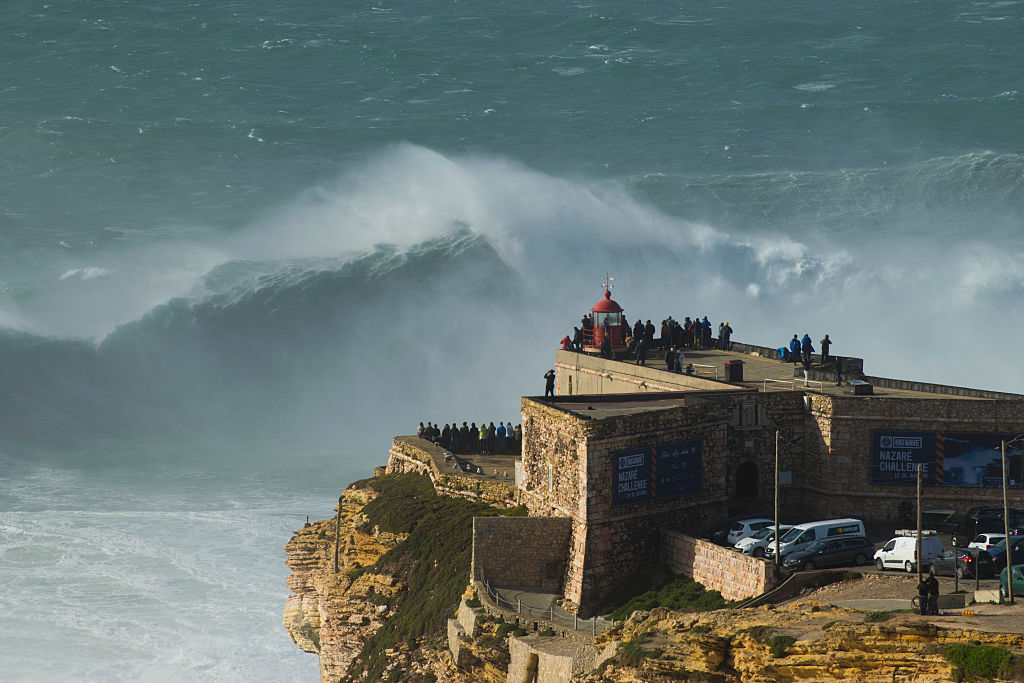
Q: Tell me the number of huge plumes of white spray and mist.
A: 1